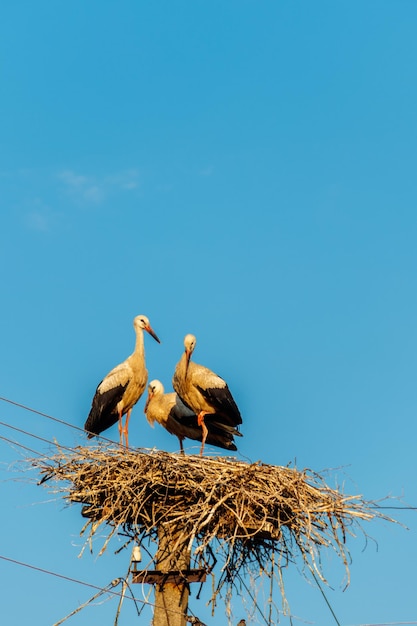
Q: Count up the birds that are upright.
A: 2